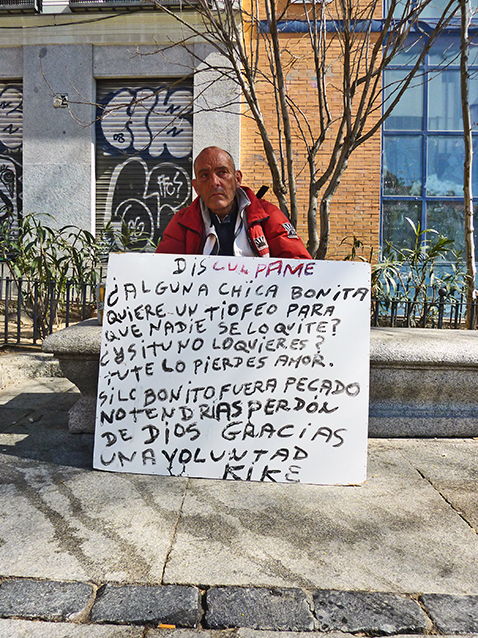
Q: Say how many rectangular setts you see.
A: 5